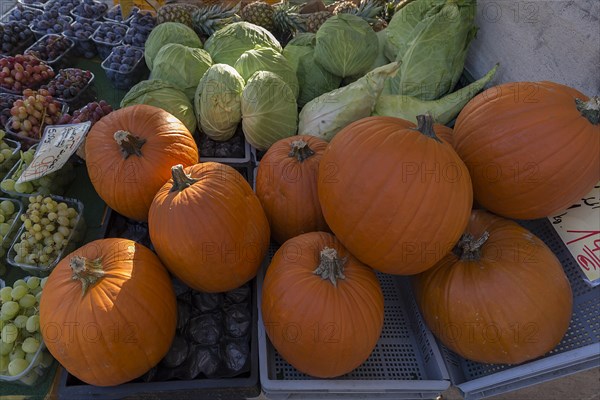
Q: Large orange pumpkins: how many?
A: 8